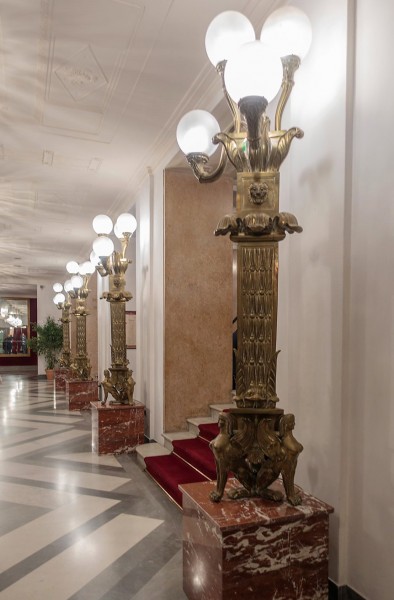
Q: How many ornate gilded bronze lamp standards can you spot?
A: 4